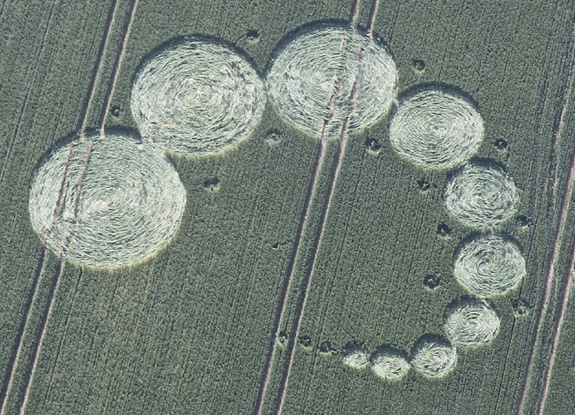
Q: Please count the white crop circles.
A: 10